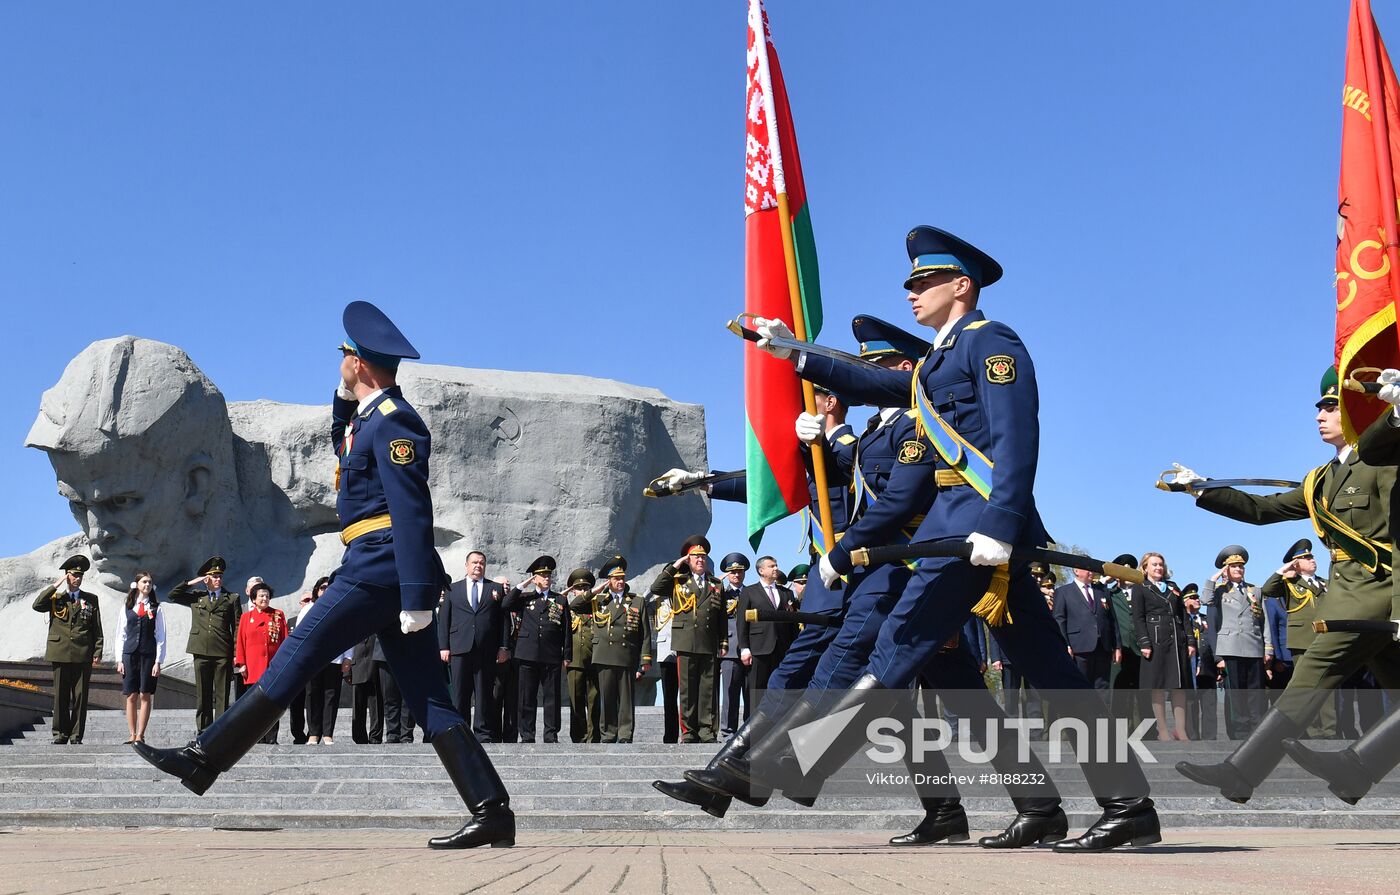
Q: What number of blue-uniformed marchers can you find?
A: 4